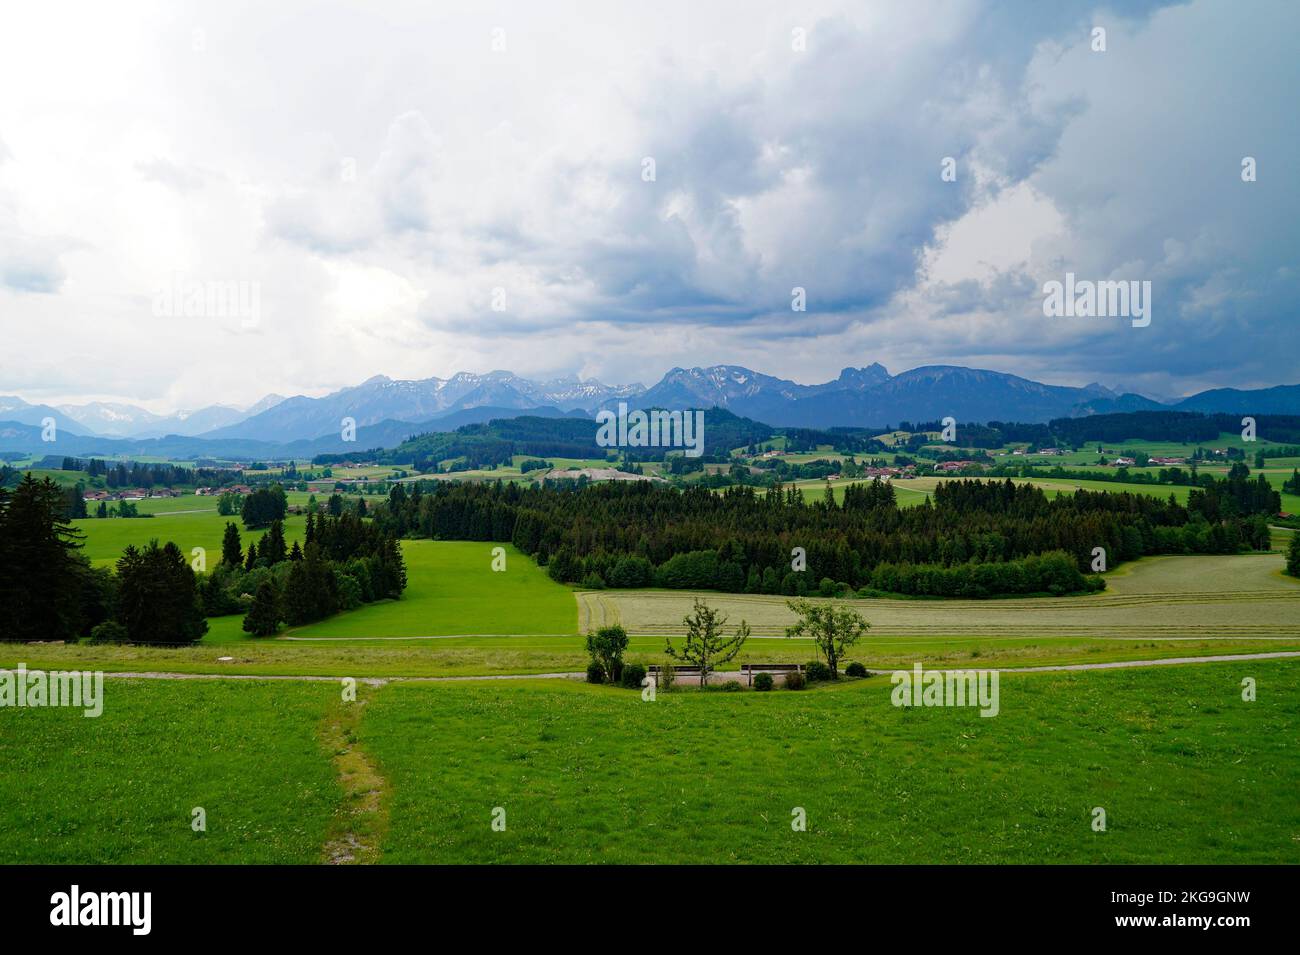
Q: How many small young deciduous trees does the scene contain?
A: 3